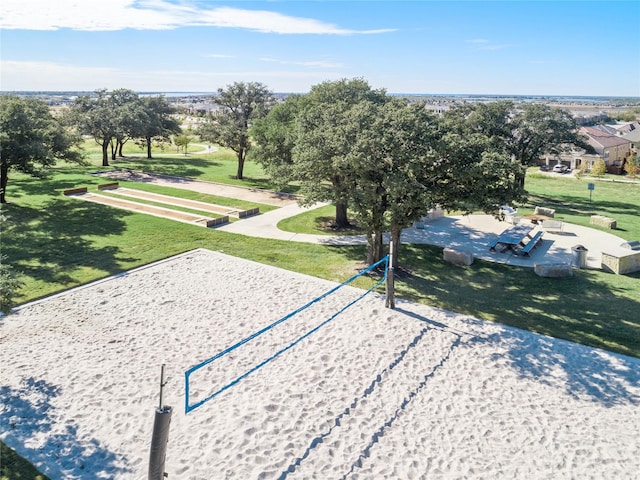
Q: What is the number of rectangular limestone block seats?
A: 4